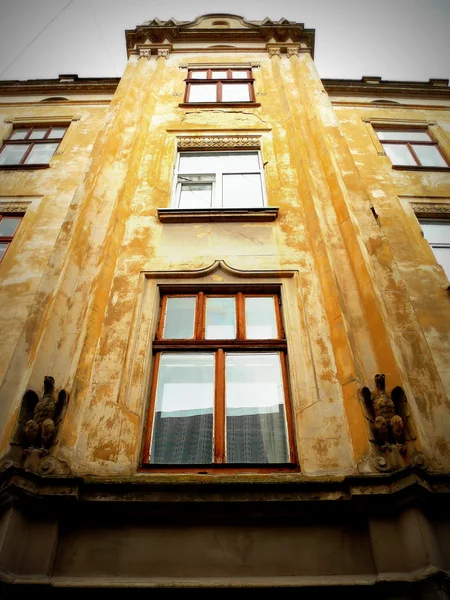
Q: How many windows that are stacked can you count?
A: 3